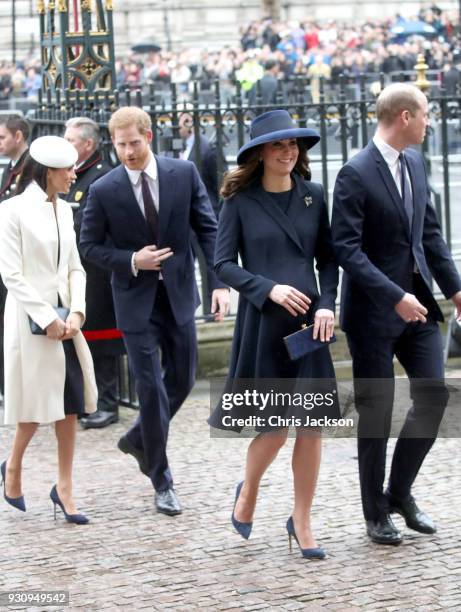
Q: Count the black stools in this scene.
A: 0